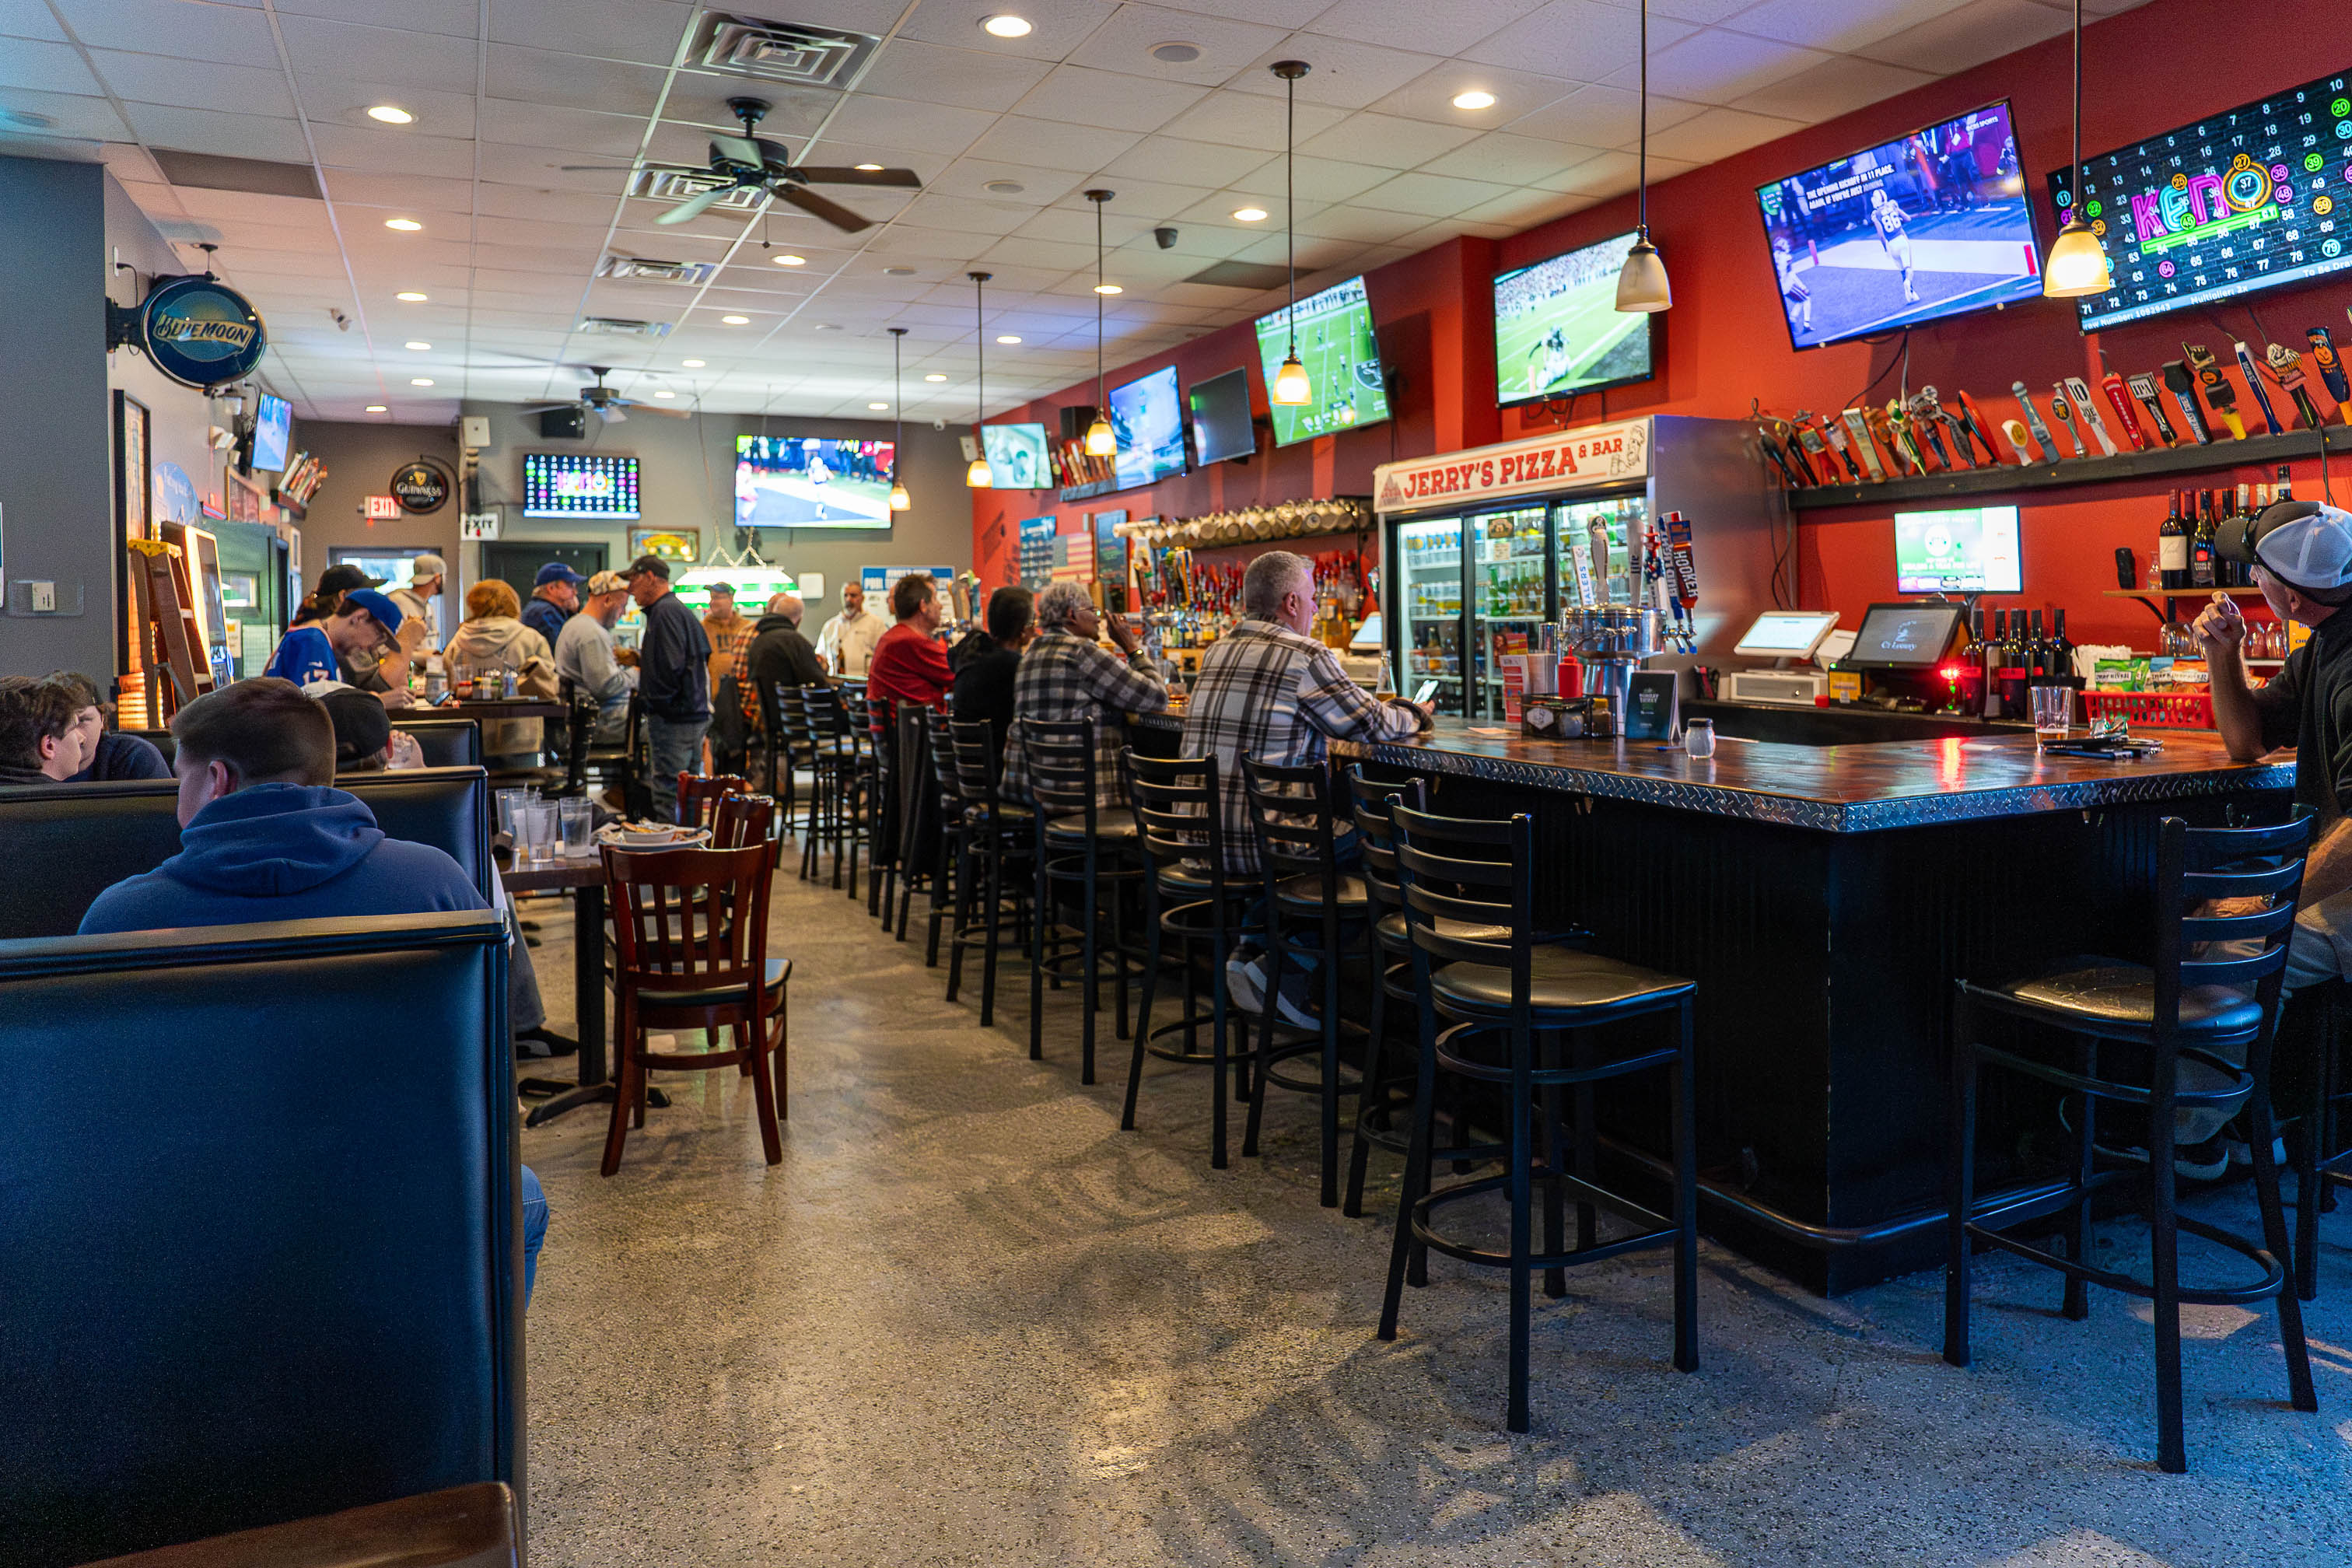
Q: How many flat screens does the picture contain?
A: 11